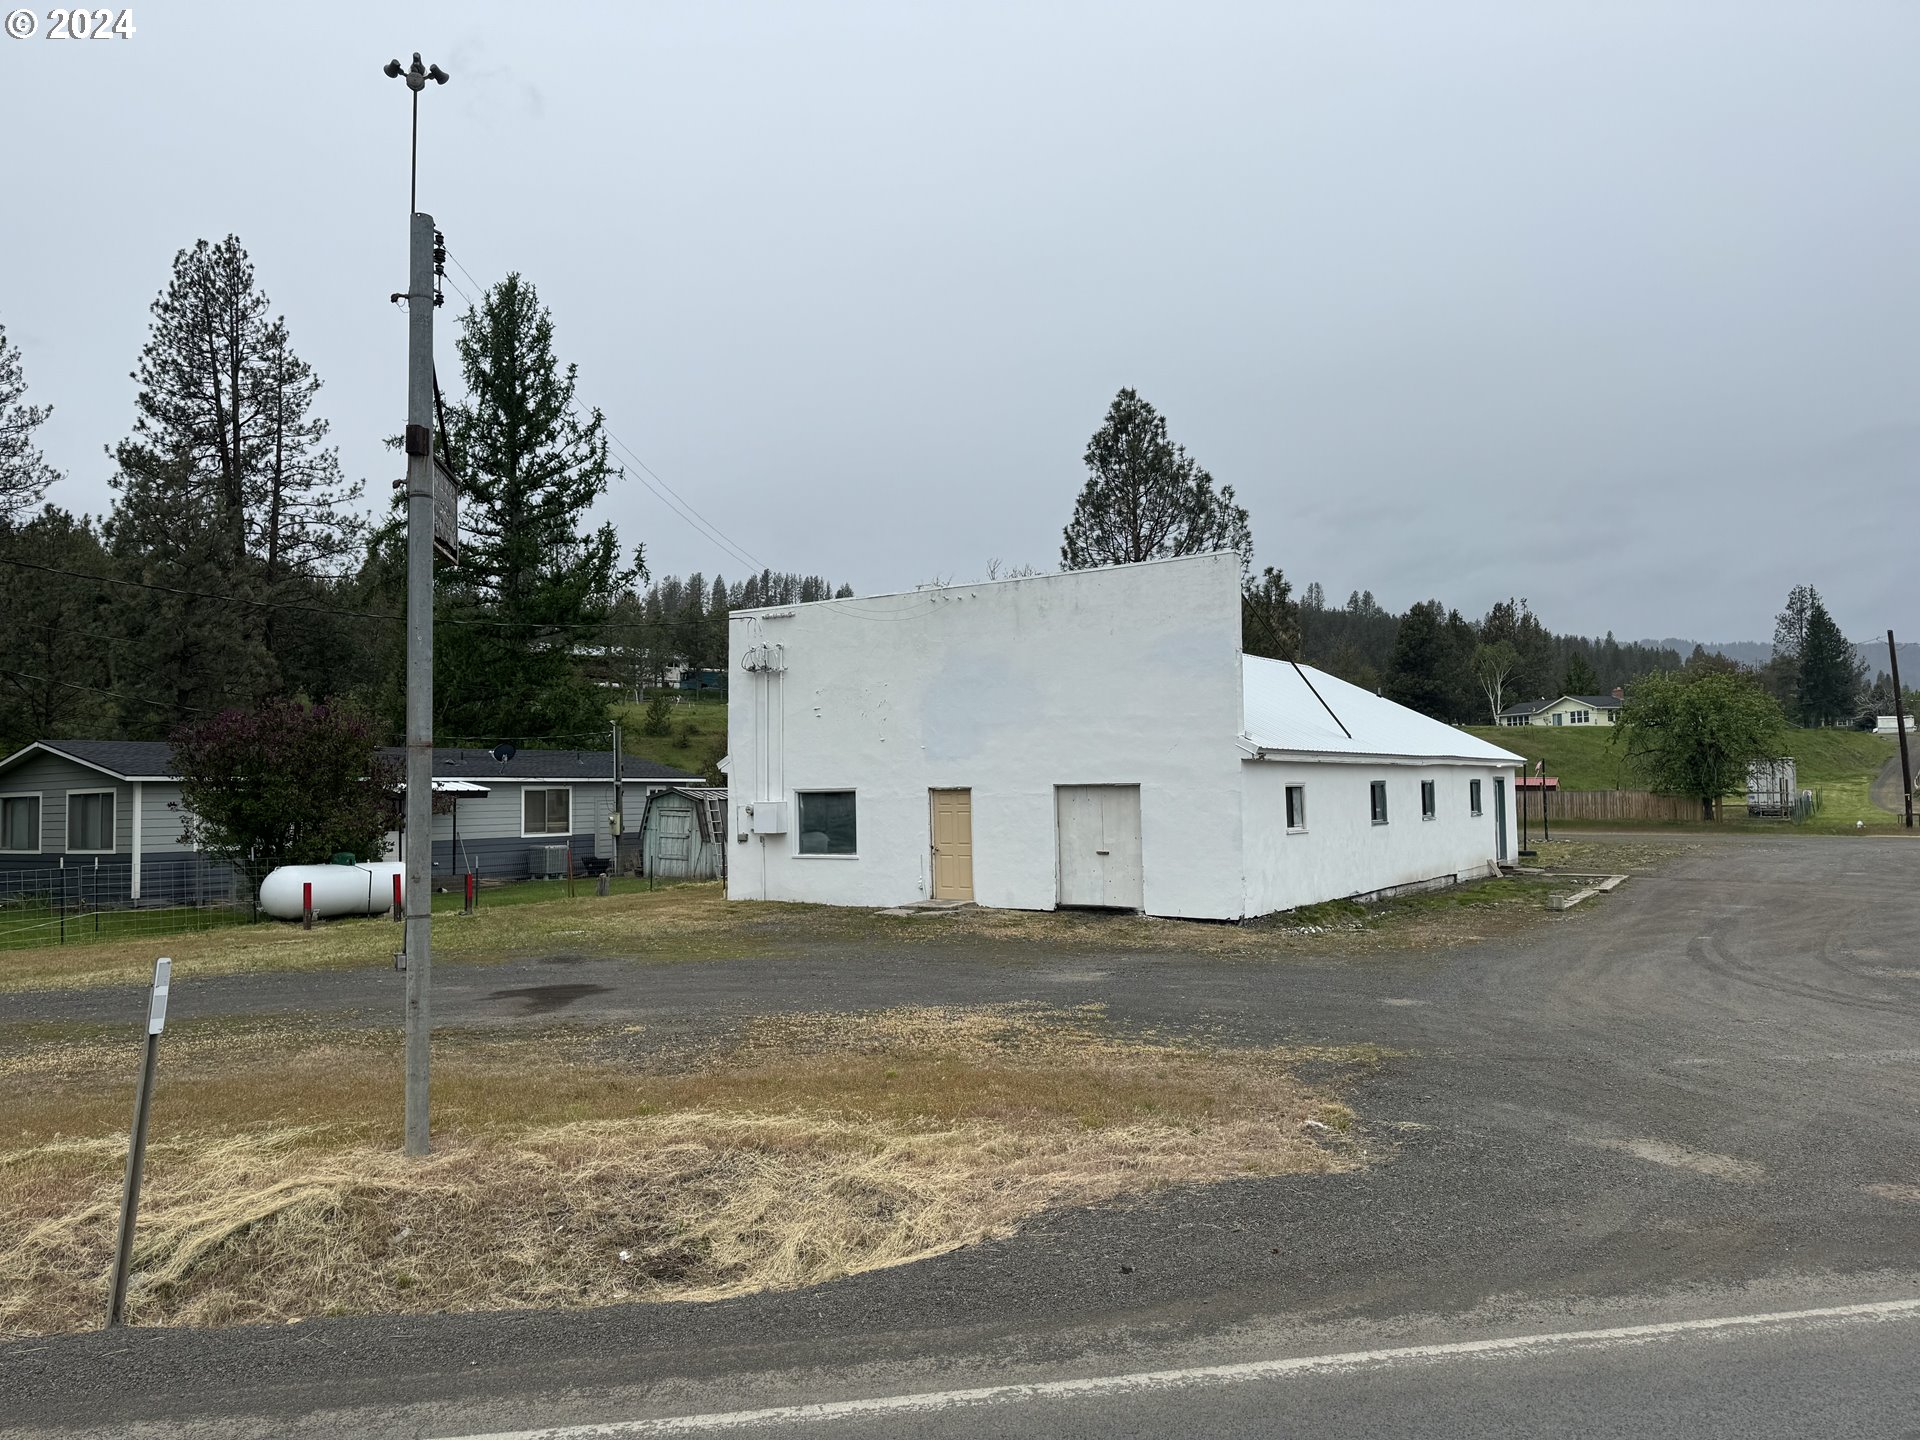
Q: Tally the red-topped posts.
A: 3